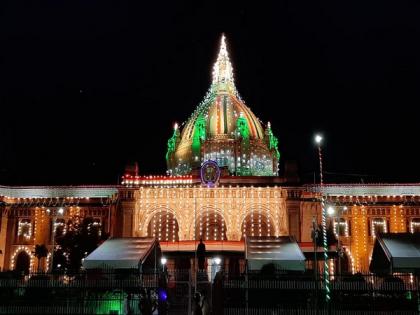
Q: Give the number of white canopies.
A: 3